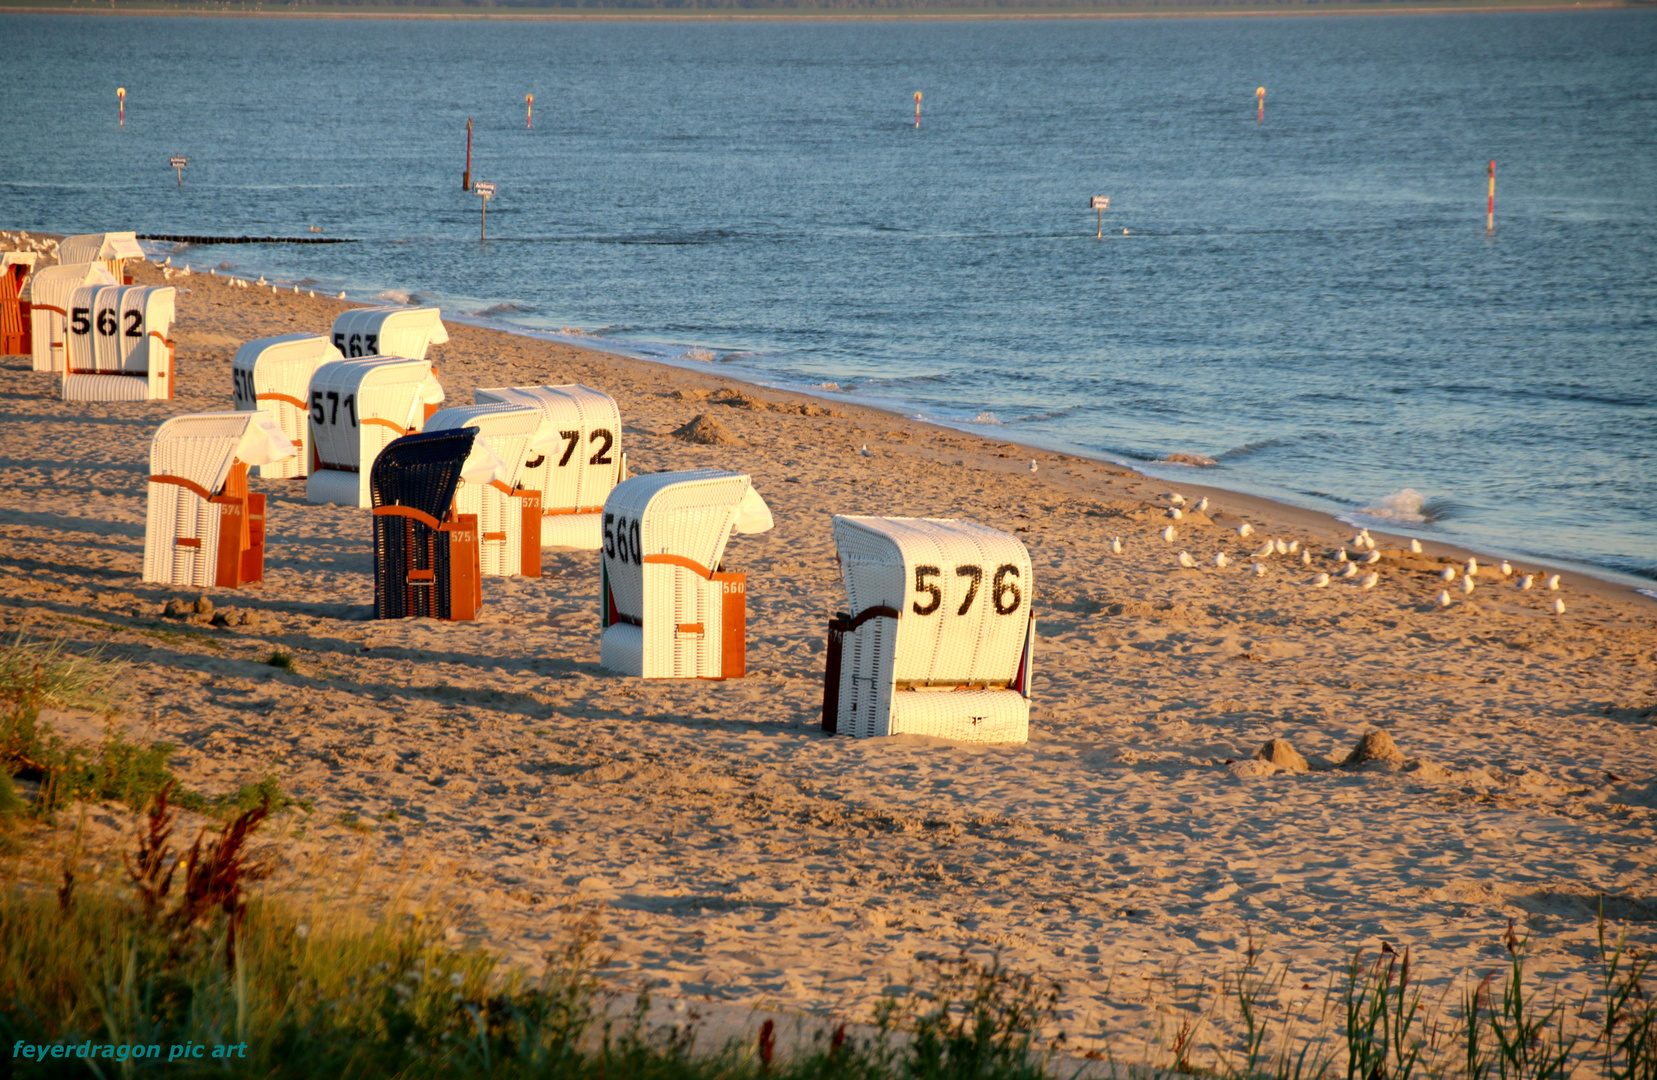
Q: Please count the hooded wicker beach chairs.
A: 13